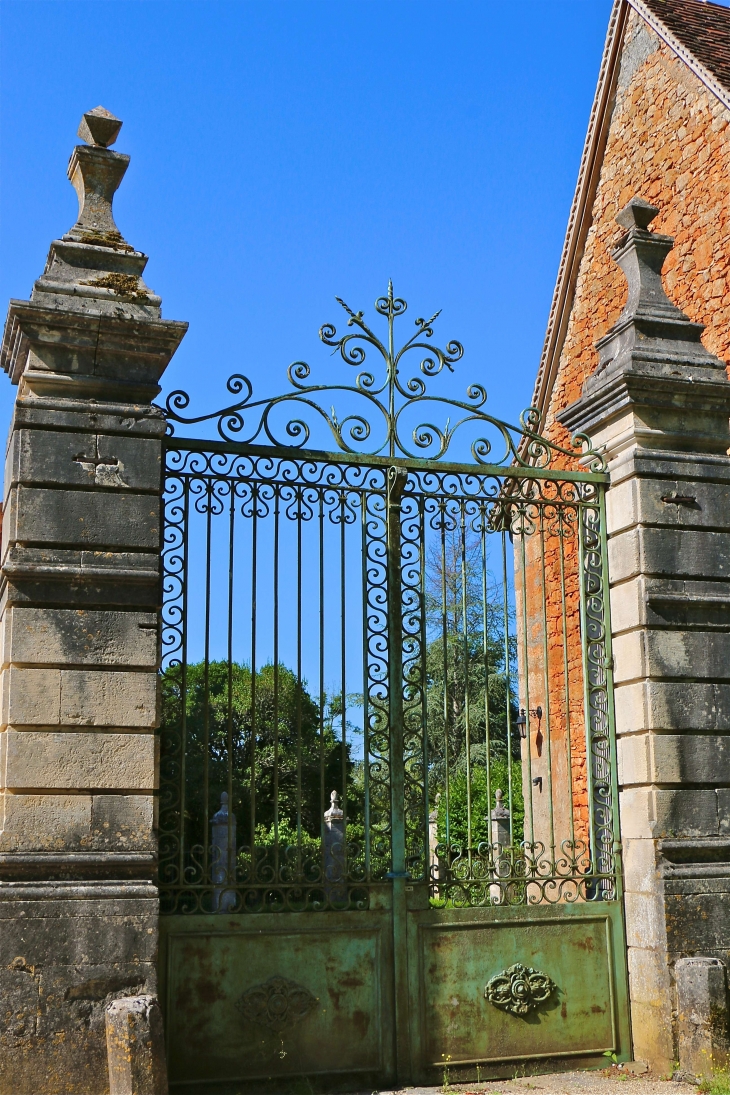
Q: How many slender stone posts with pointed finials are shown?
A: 4